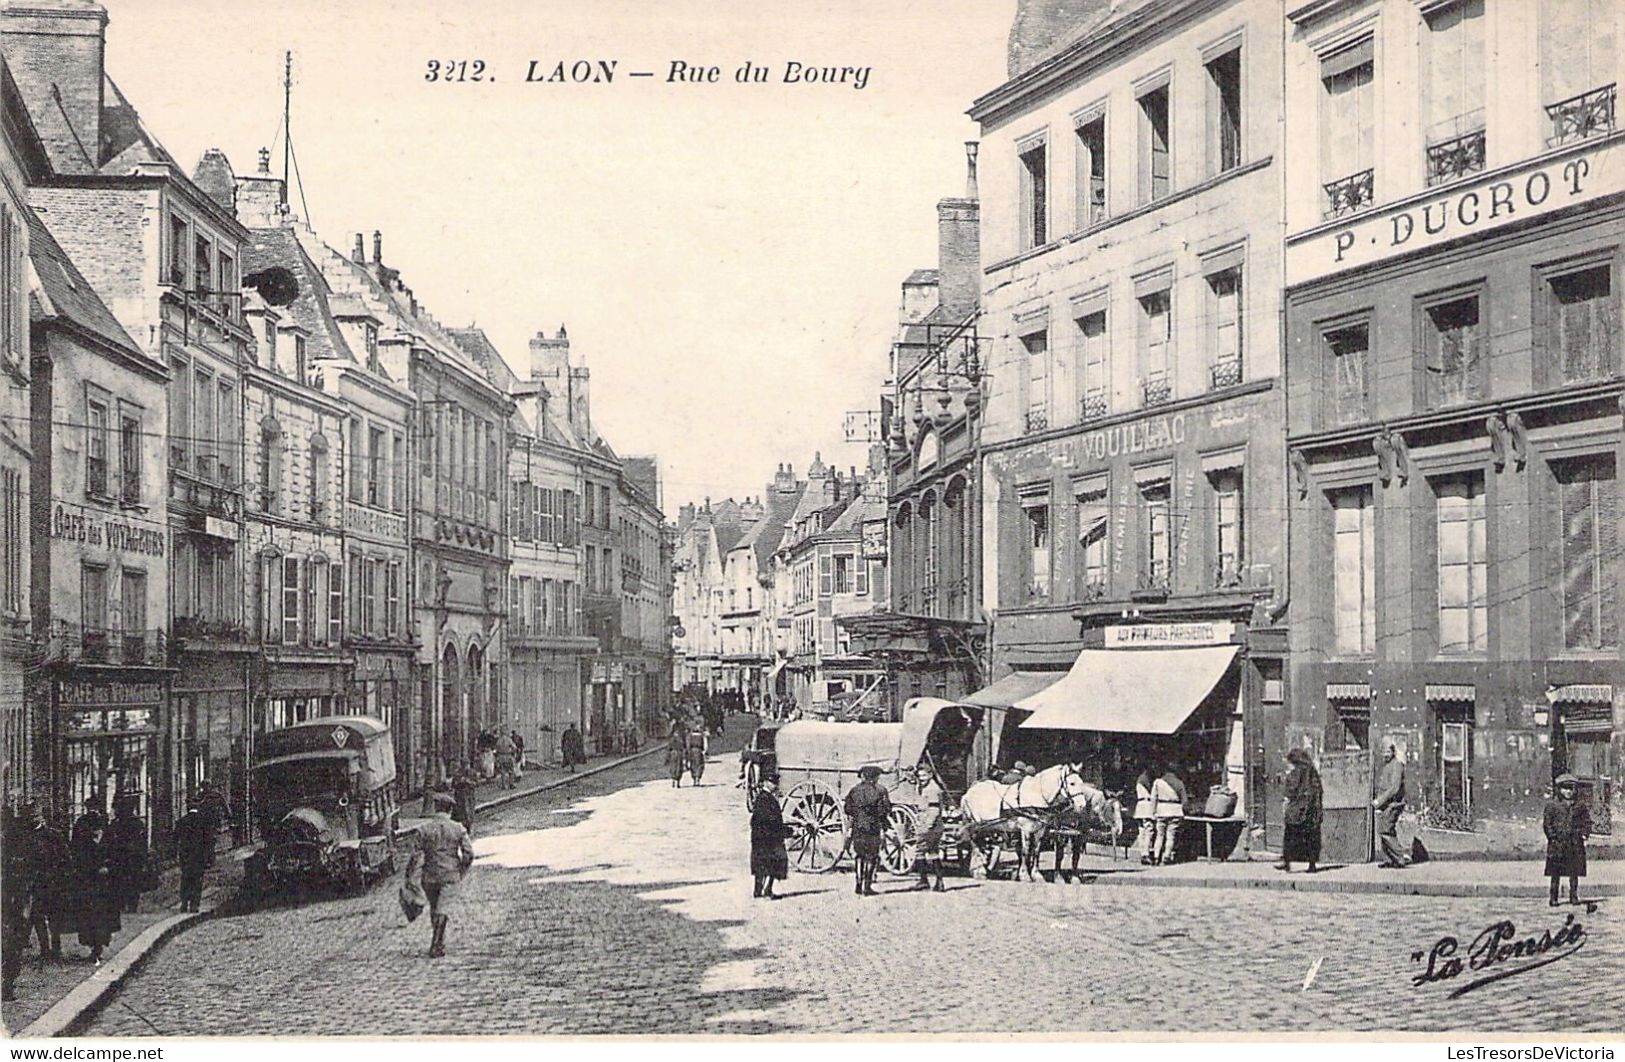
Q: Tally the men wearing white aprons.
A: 2